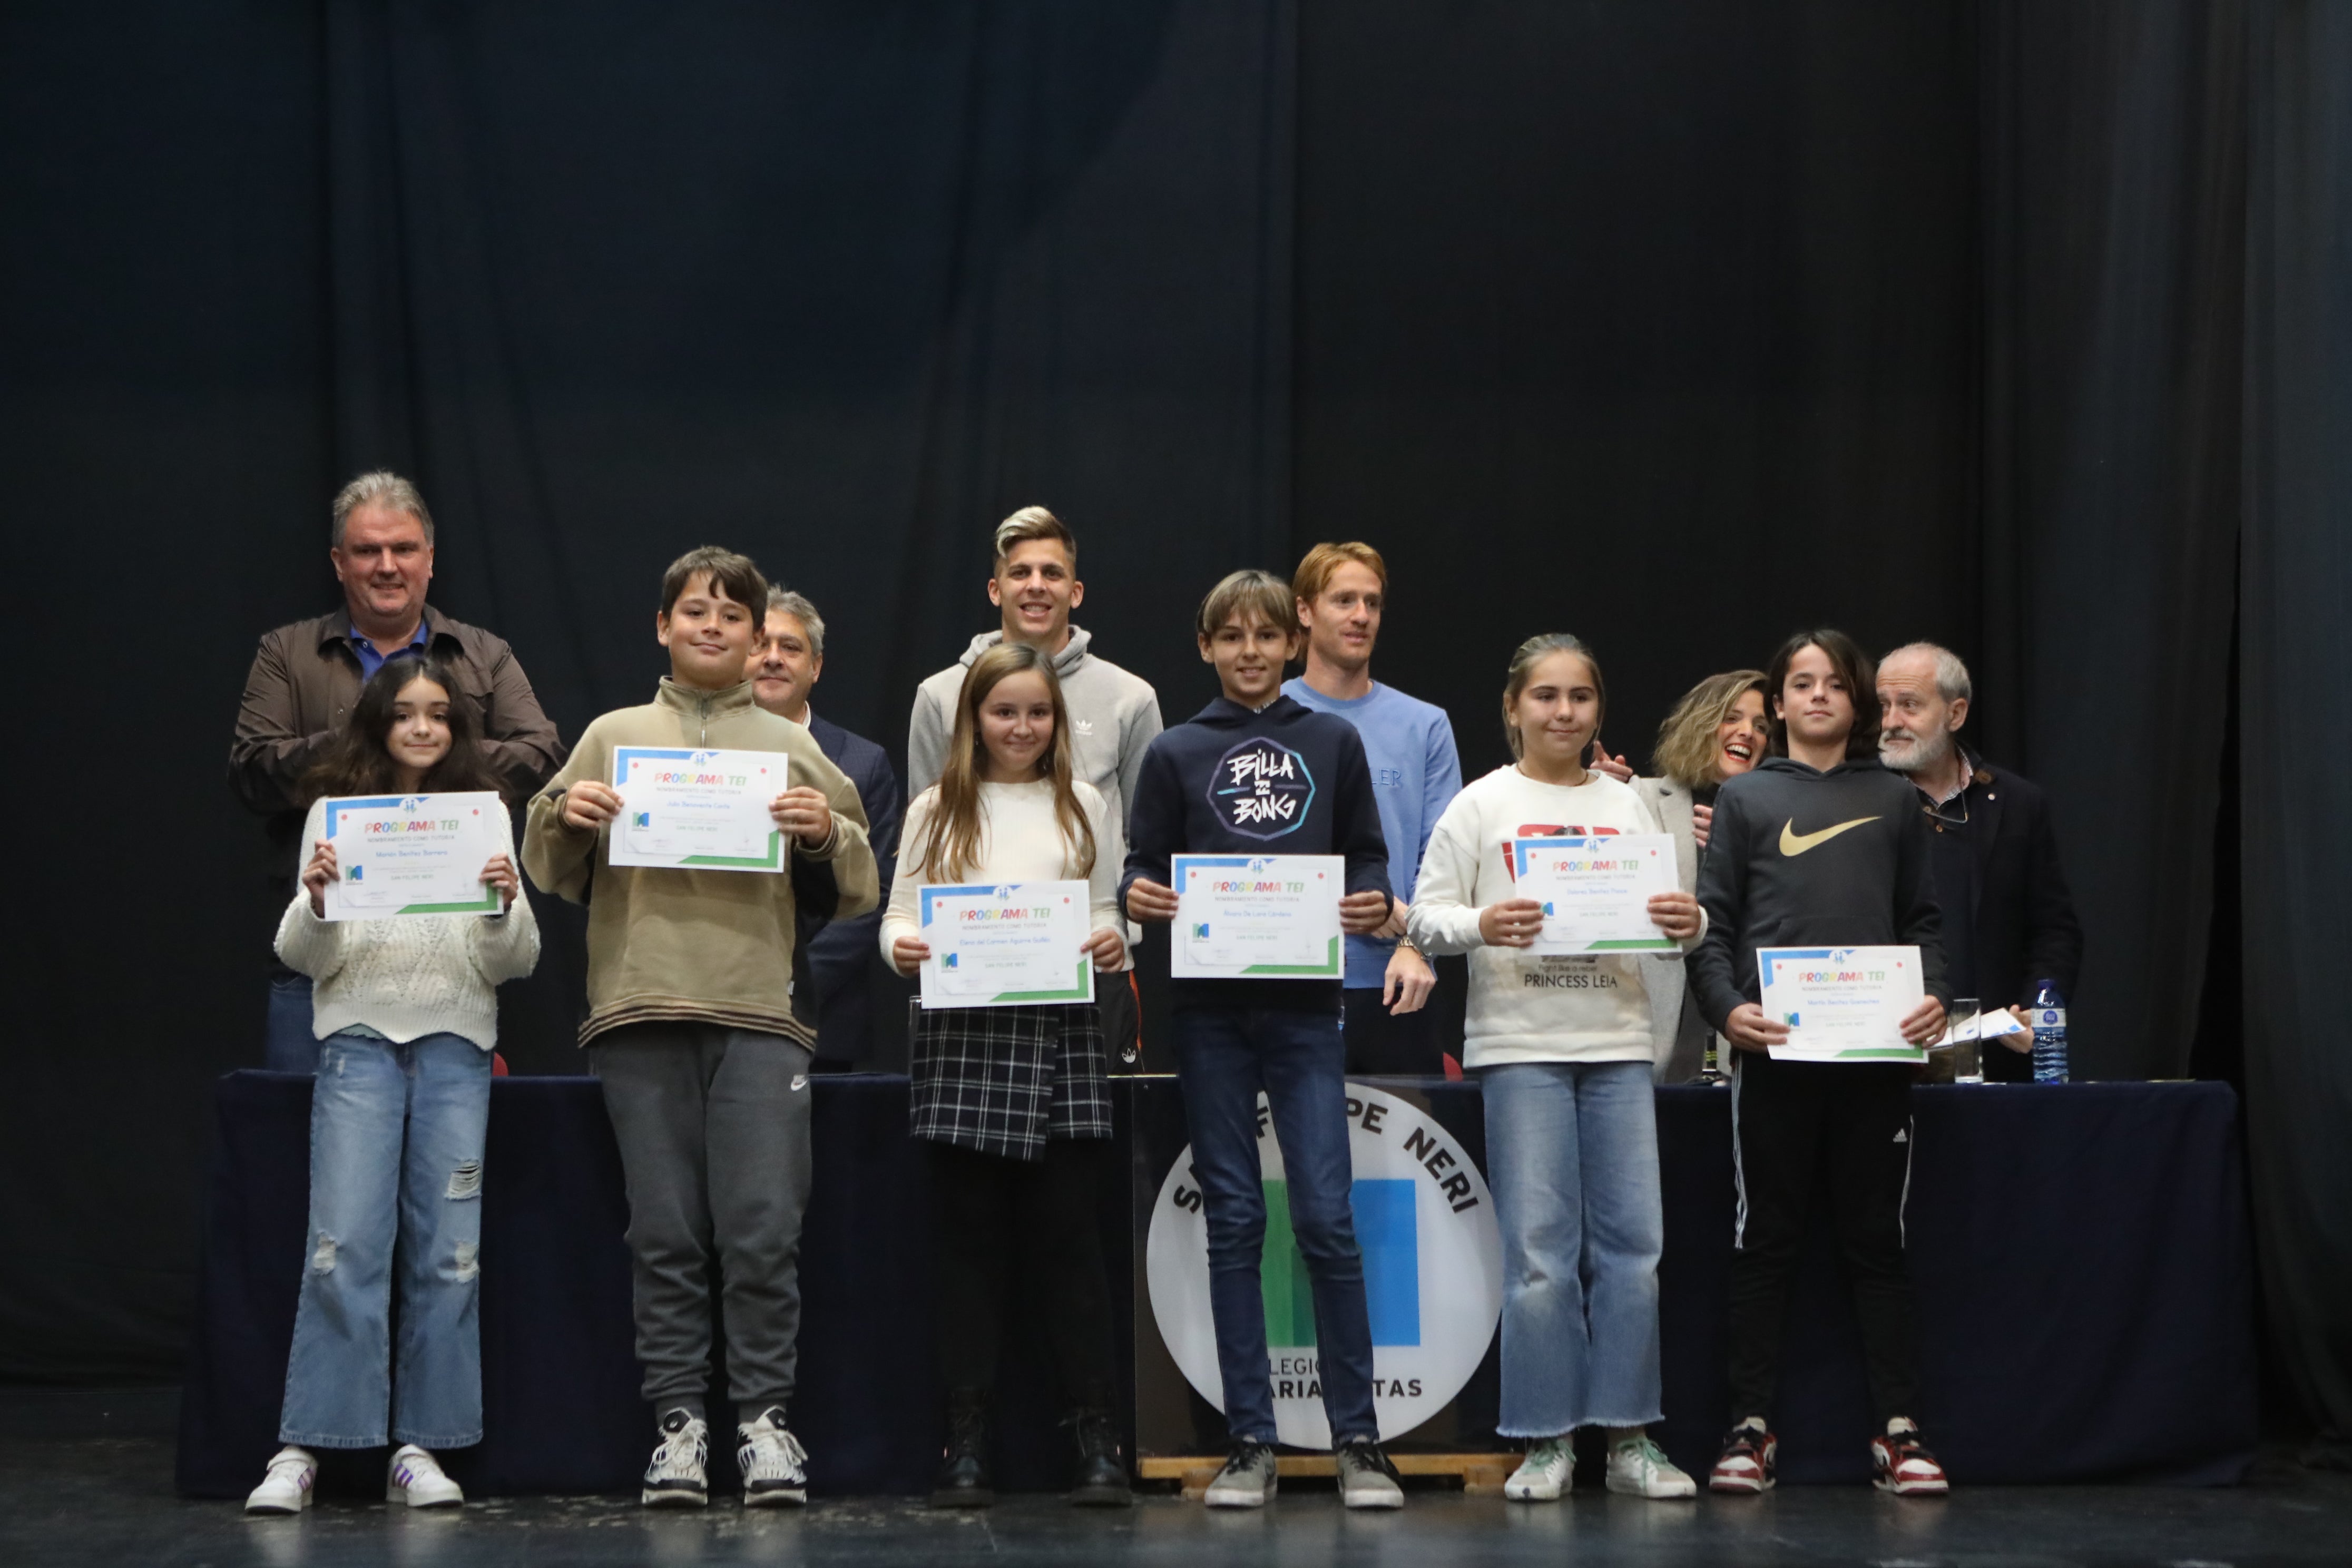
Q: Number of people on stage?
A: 12